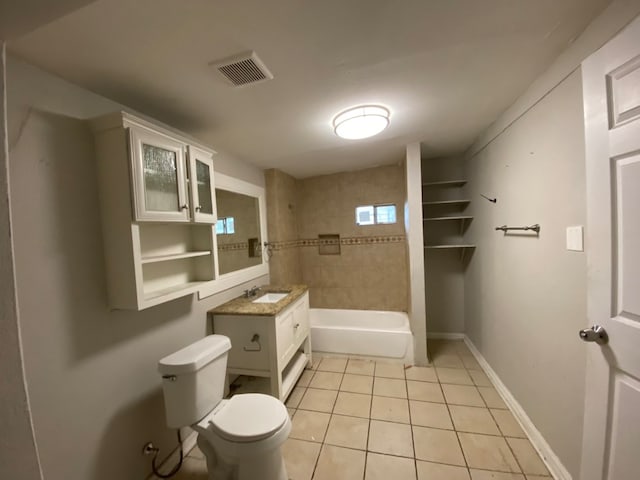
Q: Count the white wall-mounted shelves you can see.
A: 4